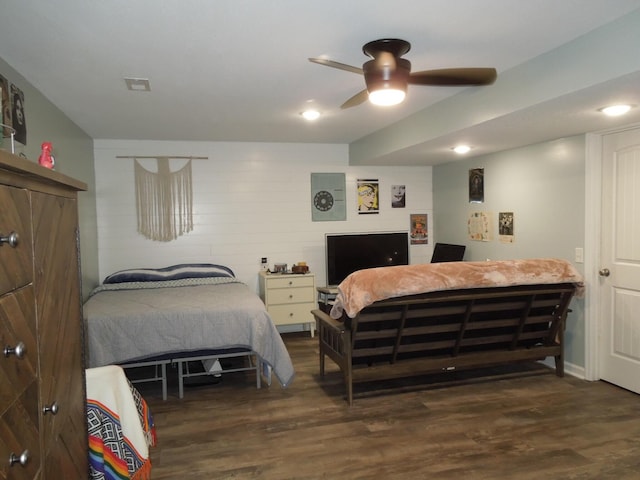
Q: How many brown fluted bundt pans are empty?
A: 0